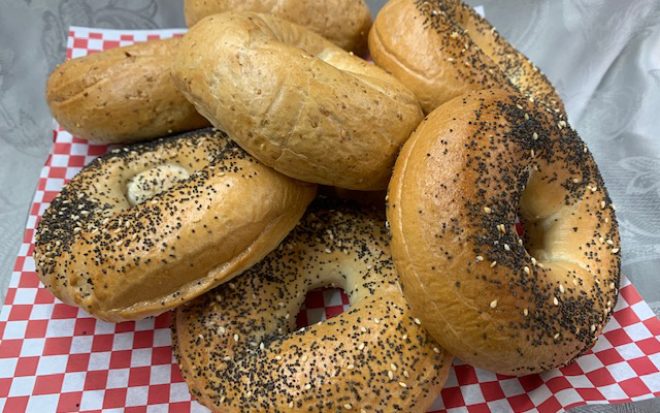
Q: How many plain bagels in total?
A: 3